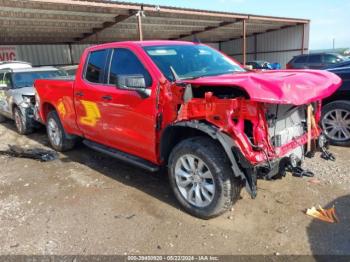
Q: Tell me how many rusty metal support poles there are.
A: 3